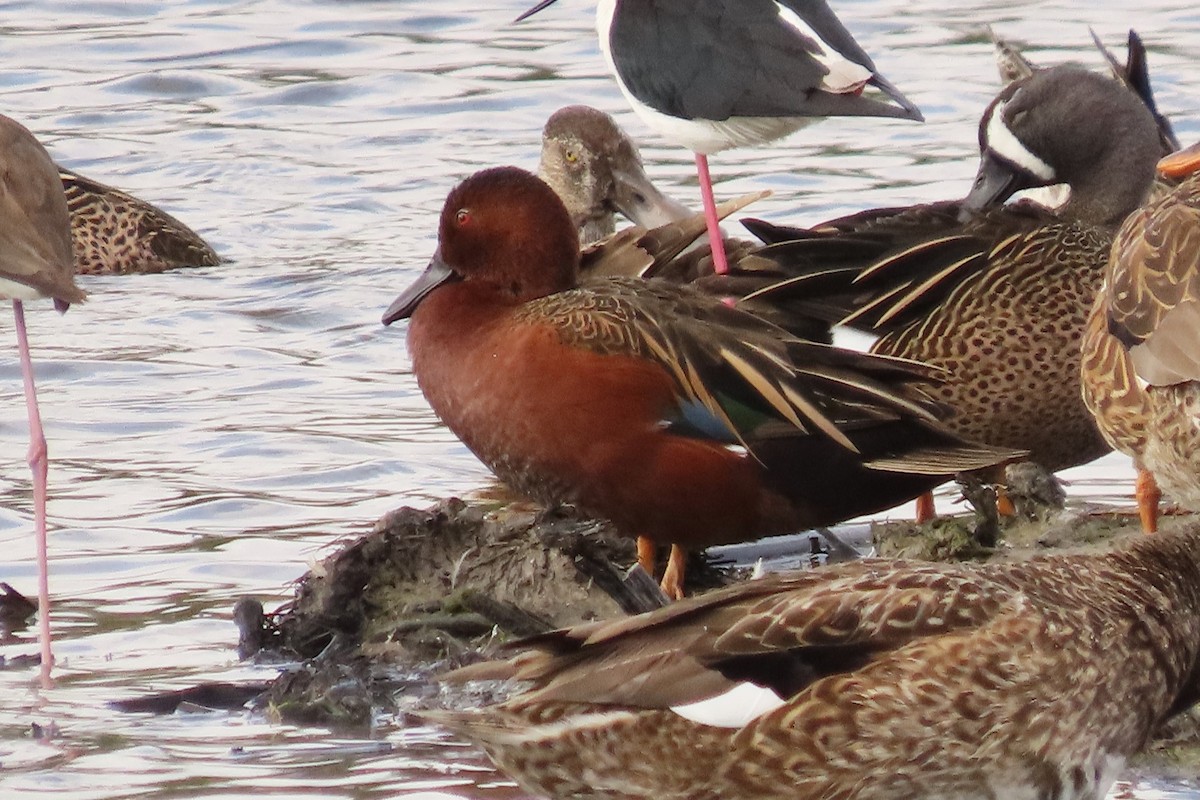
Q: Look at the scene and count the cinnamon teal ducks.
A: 1